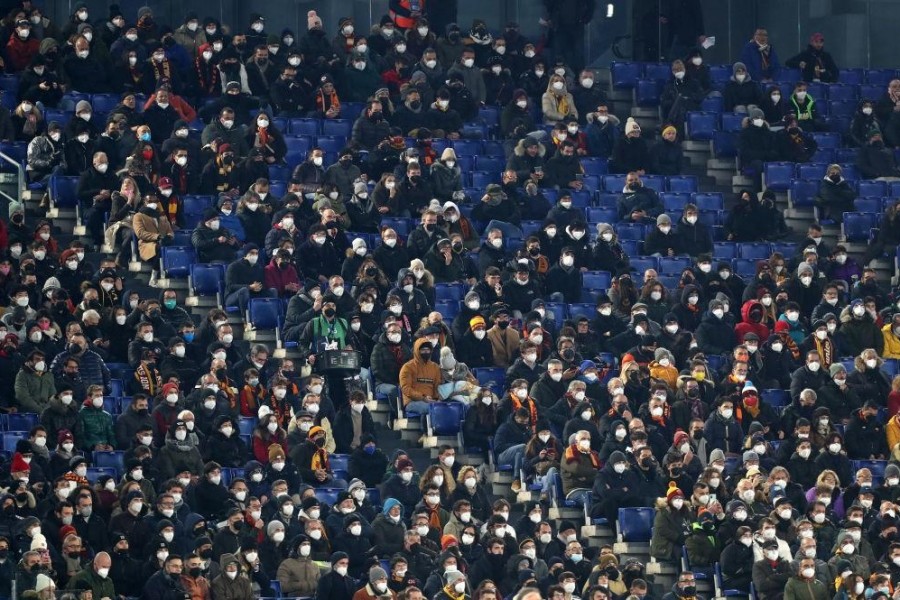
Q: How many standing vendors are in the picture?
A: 1